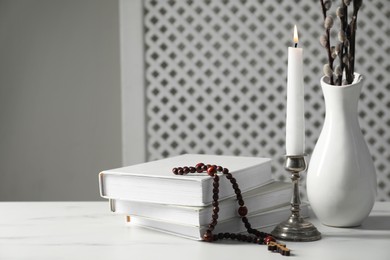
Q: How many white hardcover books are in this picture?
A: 3